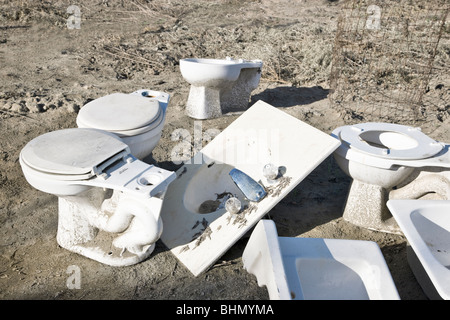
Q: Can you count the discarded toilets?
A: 4